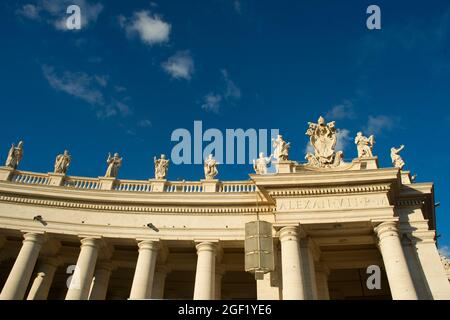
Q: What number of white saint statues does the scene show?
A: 9